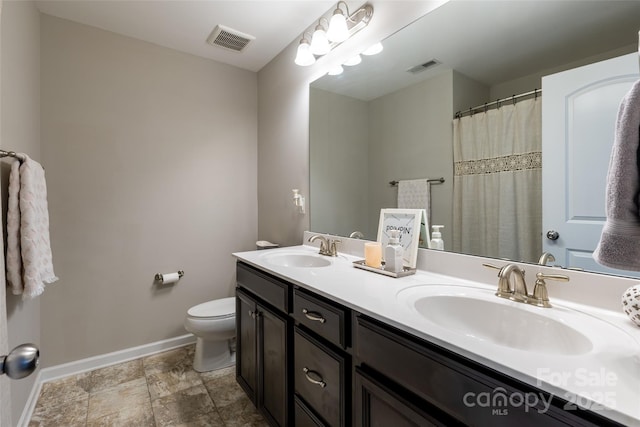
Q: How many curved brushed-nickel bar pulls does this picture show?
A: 2